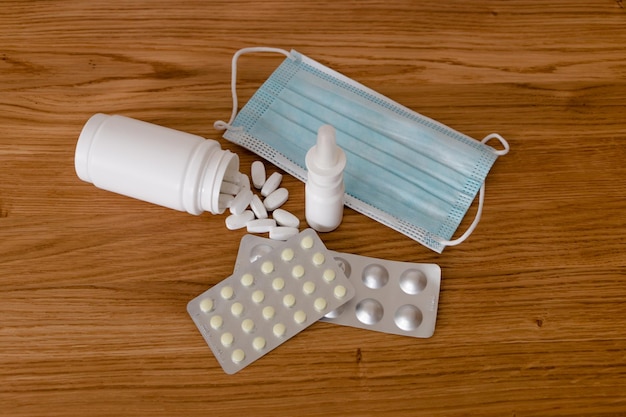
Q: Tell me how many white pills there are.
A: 13